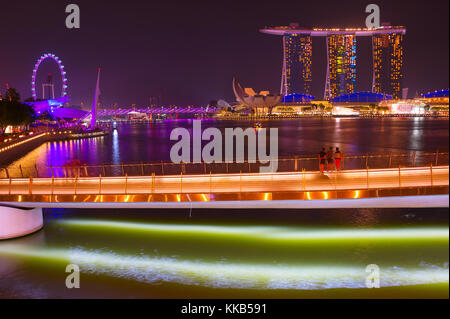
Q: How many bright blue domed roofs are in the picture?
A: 3